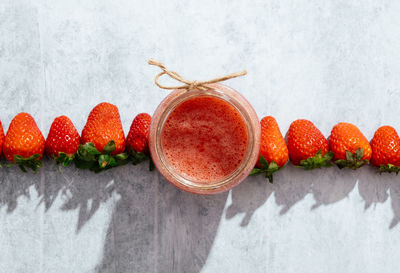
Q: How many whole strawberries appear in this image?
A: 8